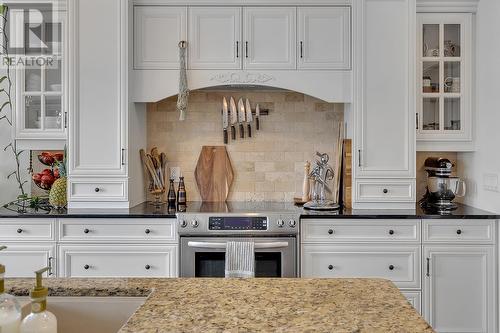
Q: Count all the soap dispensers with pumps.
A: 2